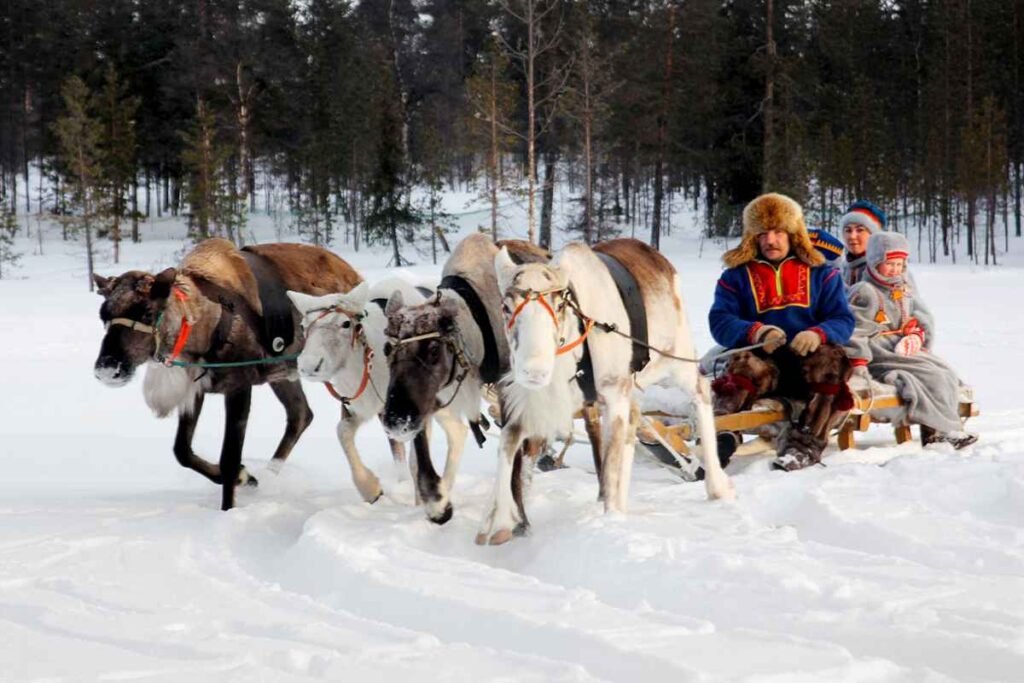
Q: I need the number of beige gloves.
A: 2